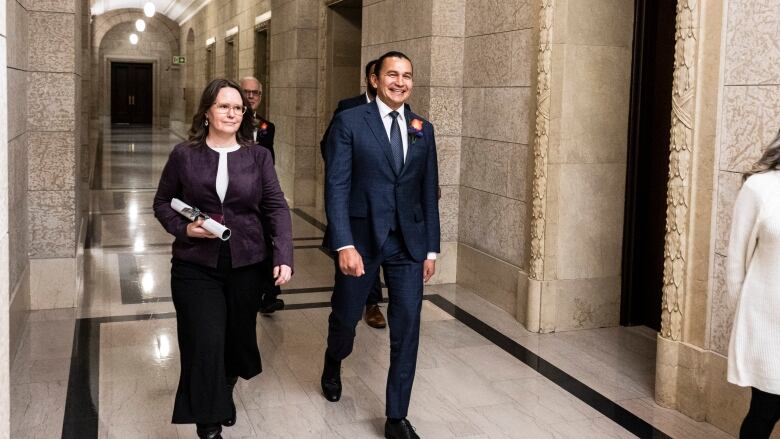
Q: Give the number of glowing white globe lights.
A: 3